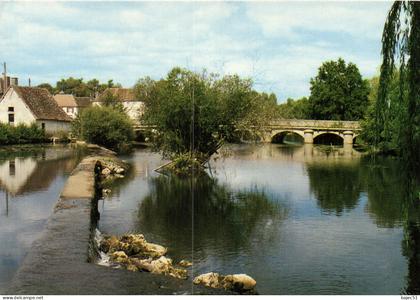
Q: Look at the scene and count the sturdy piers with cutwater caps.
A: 2